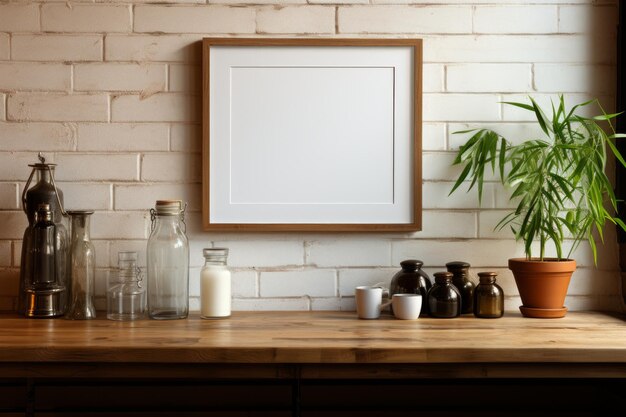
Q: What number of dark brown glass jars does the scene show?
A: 4